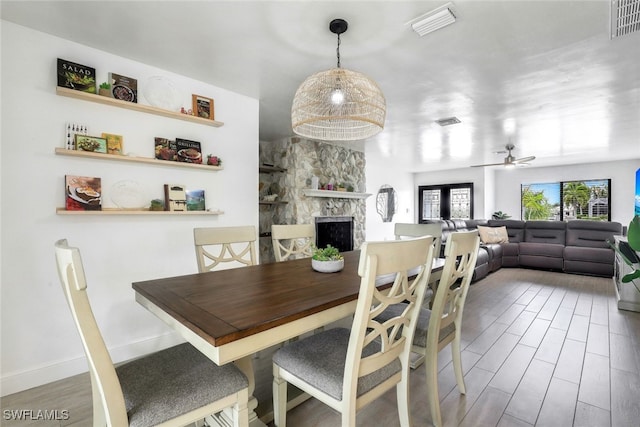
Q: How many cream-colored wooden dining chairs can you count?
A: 6